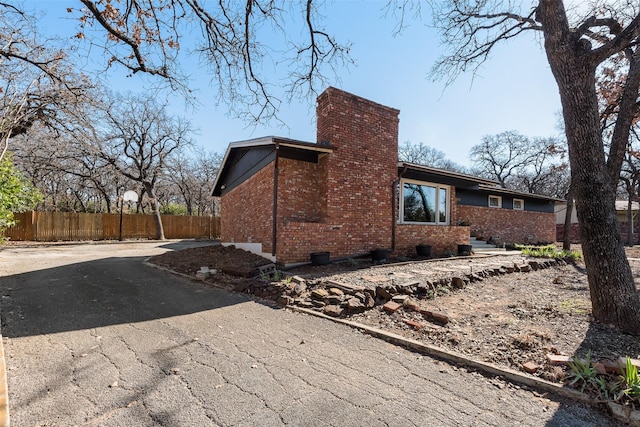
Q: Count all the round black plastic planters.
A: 4